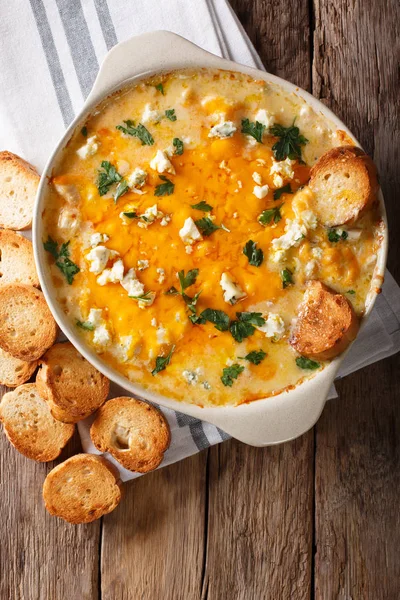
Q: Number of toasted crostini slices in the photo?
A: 10